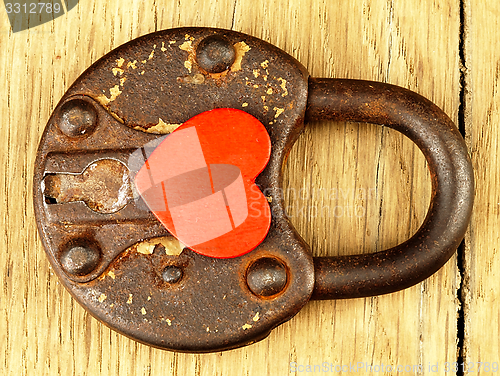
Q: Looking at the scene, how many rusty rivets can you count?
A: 5